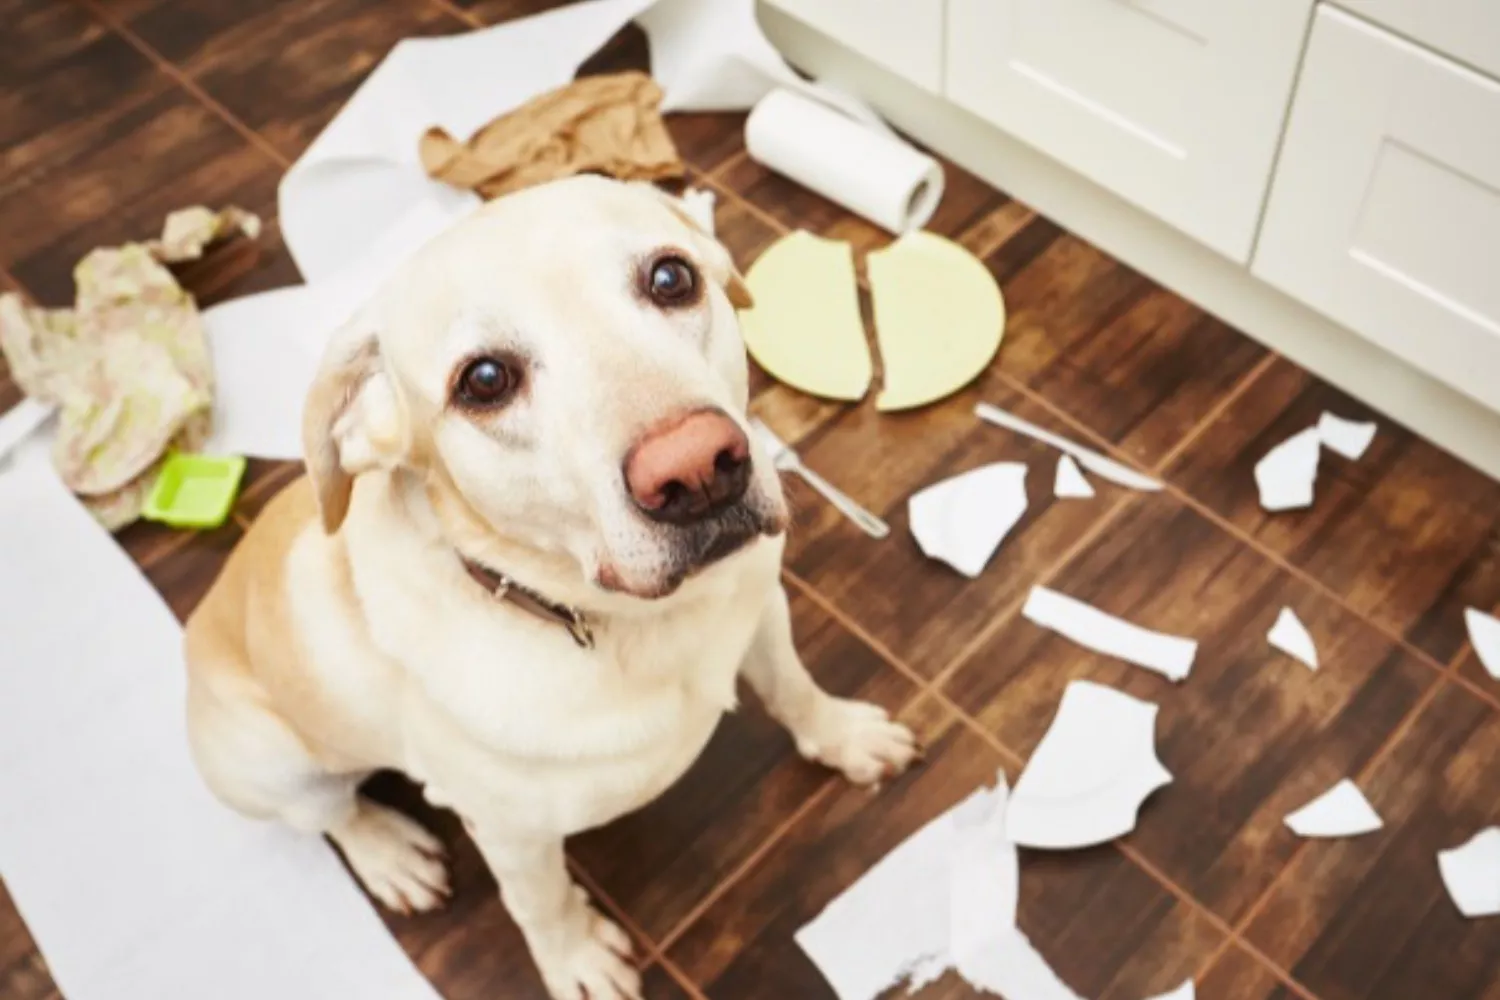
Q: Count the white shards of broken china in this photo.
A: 11